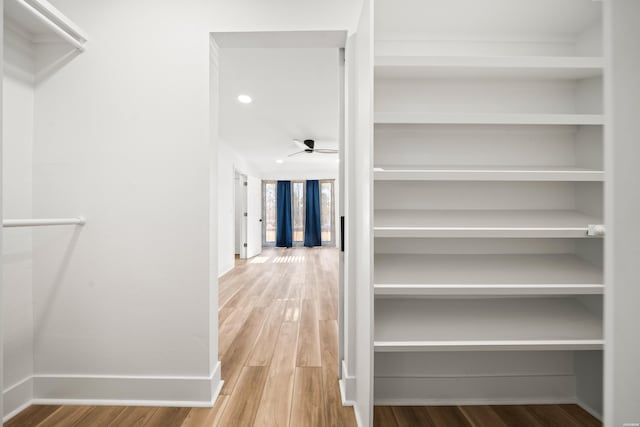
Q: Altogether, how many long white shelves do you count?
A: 6